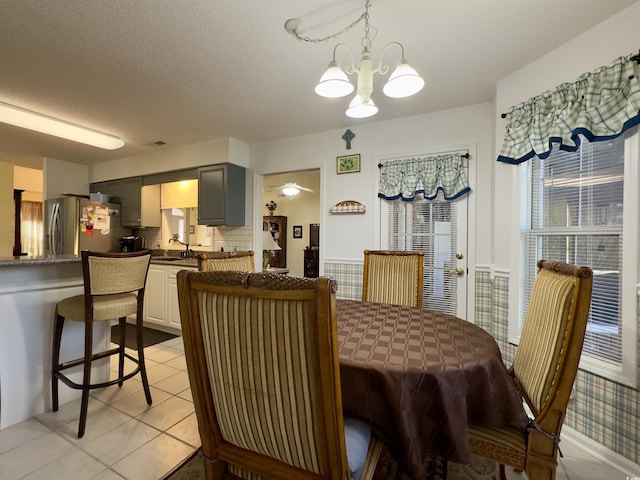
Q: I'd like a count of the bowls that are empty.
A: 0